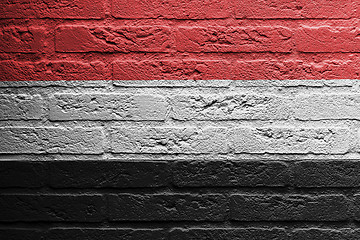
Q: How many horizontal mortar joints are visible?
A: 7